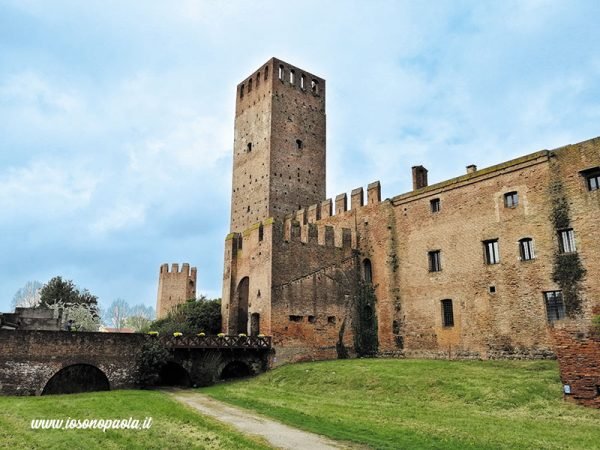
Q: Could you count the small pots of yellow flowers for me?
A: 6